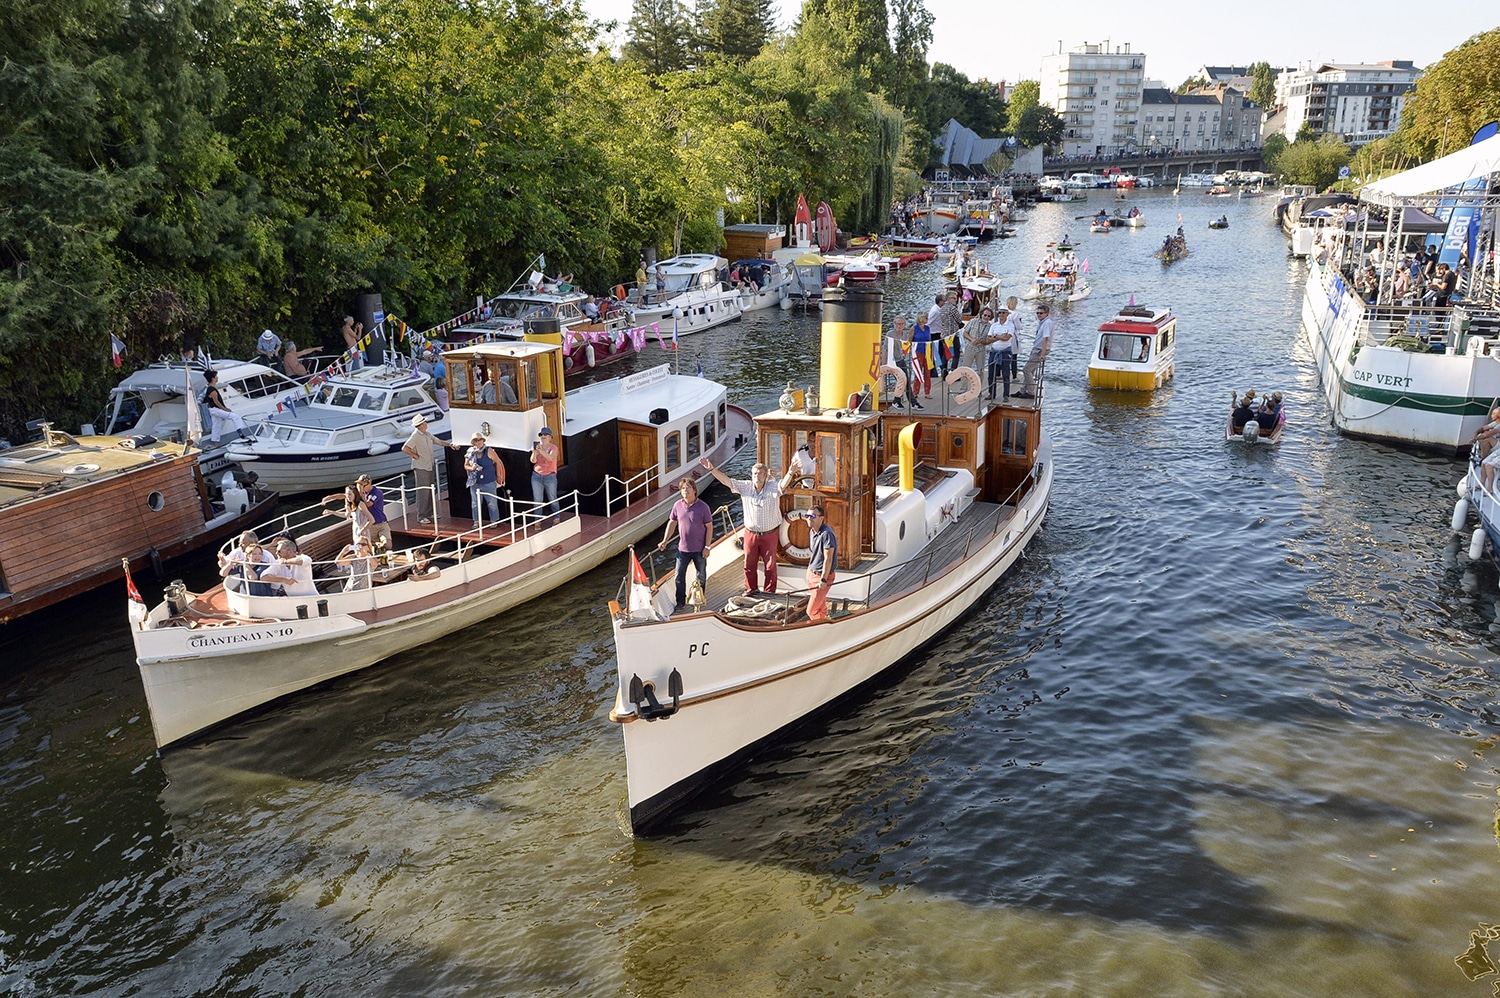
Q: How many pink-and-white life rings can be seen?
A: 2